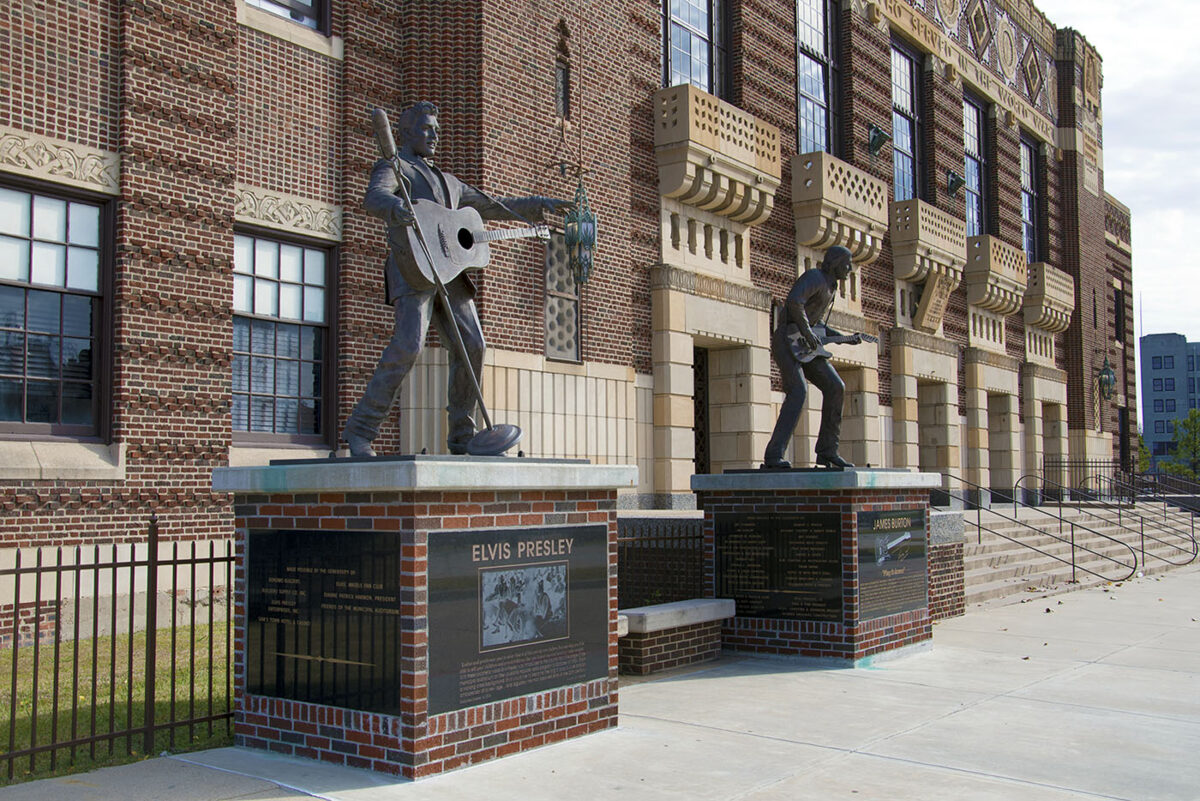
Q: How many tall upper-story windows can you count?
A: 5